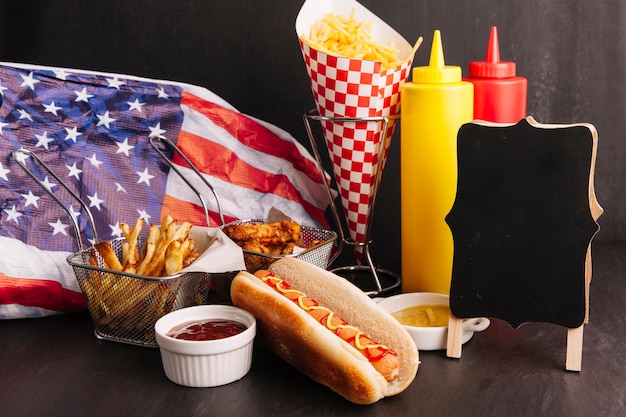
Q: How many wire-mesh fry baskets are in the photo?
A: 2